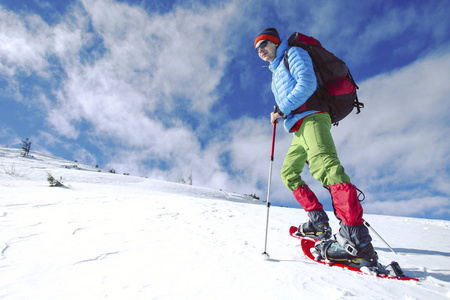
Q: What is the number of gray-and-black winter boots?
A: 2